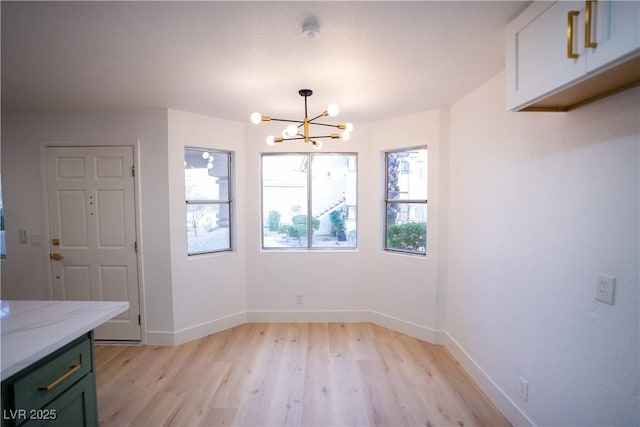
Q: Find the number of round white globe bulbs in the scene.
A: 8